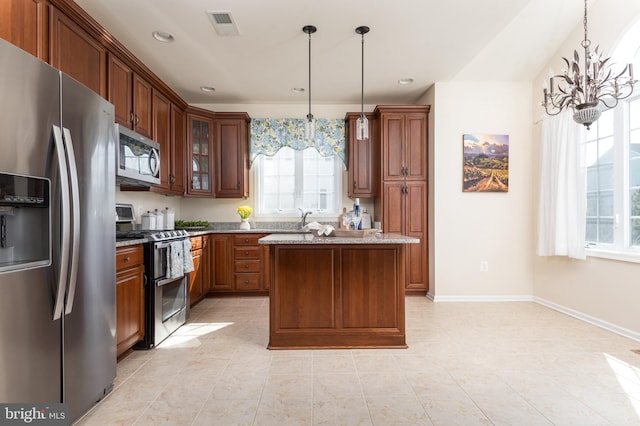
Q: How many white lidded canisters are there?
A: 3